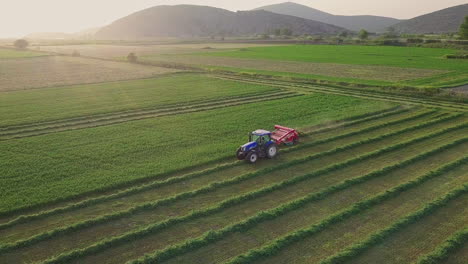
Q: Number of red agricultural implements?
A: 1